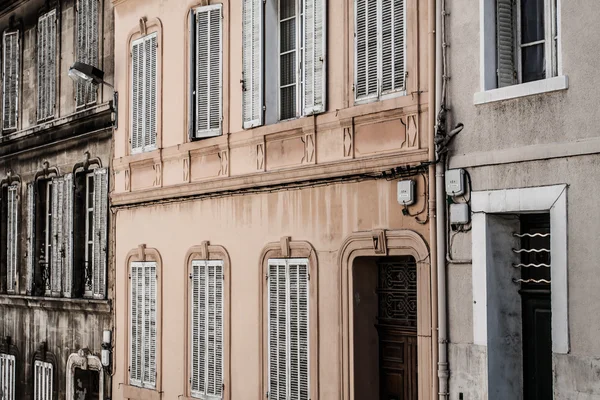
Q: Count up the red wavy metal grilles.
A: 0